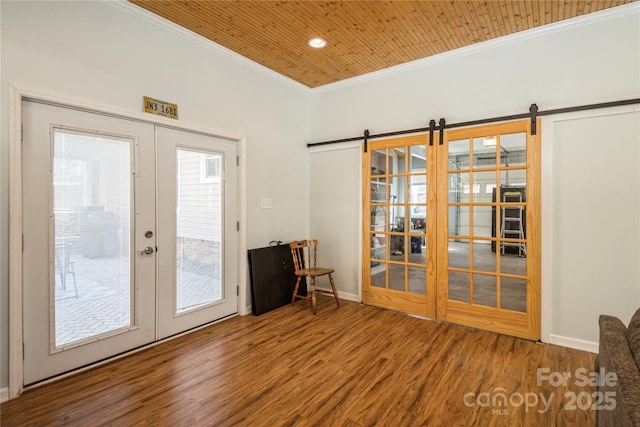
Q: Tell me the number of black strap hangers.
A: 4